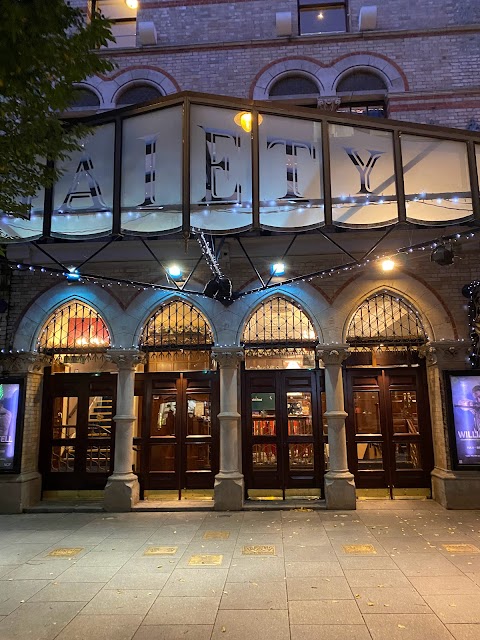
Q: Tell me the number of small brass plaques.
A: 7